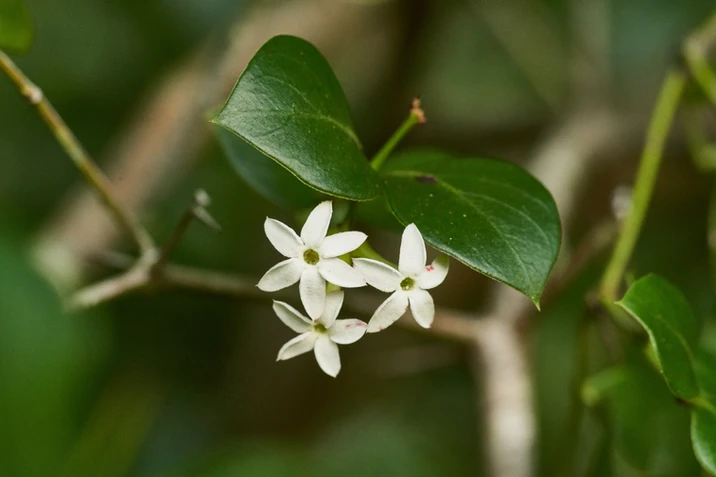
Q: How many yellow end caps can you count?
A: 0